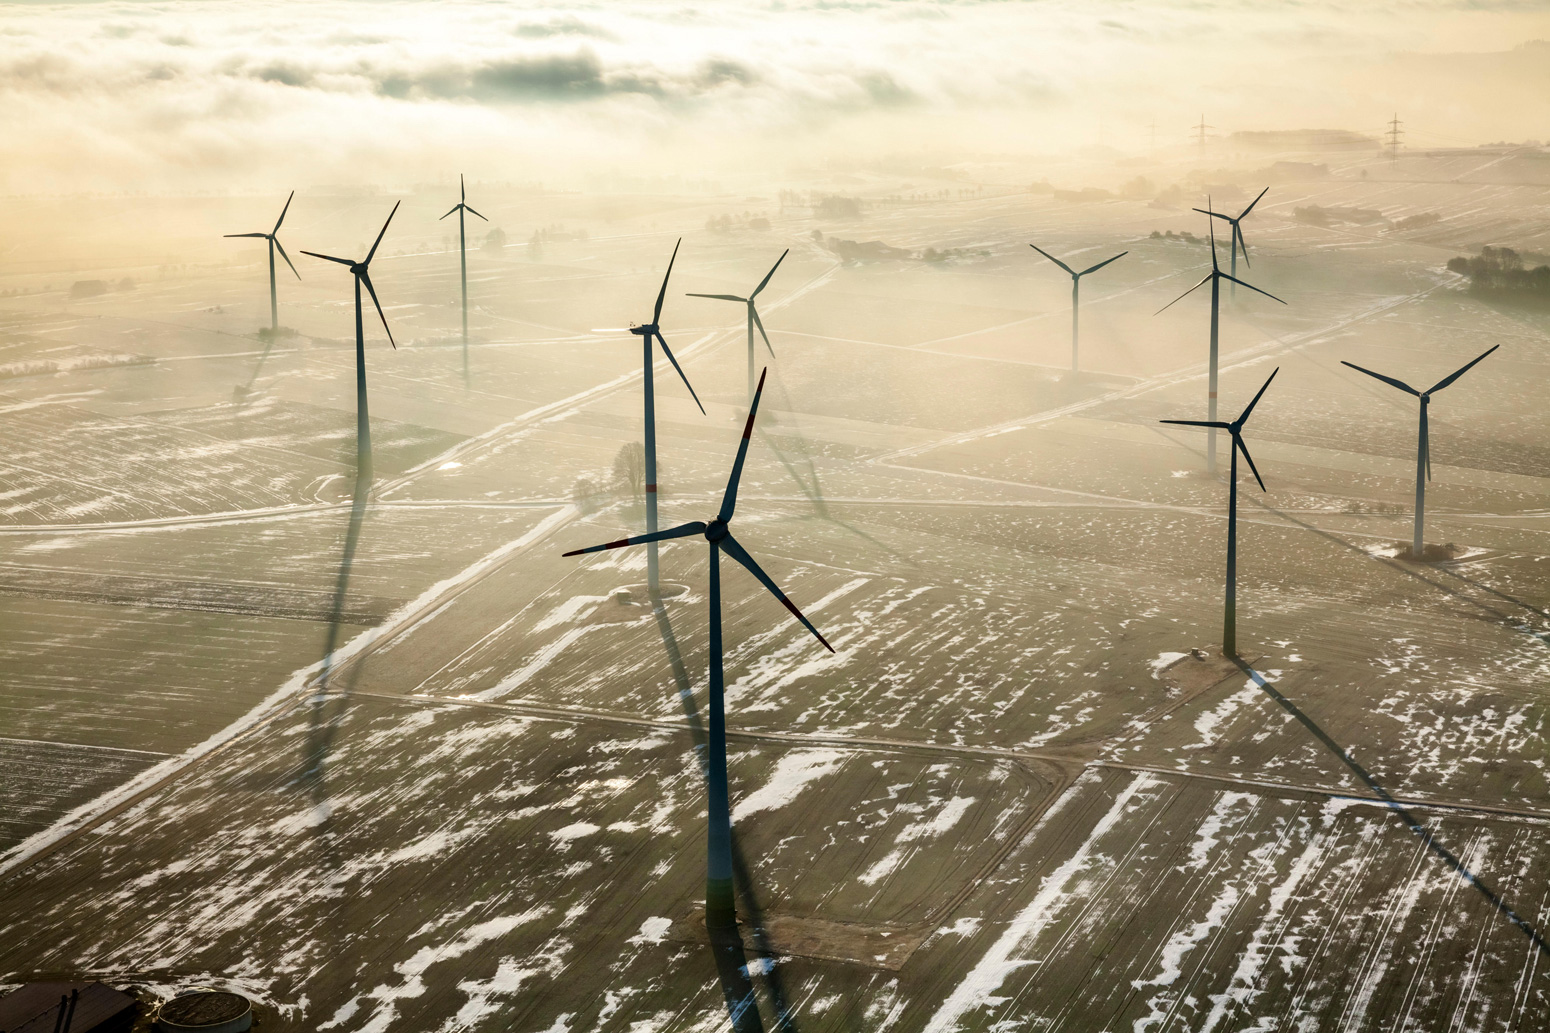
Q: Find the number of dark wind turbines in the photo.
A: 11